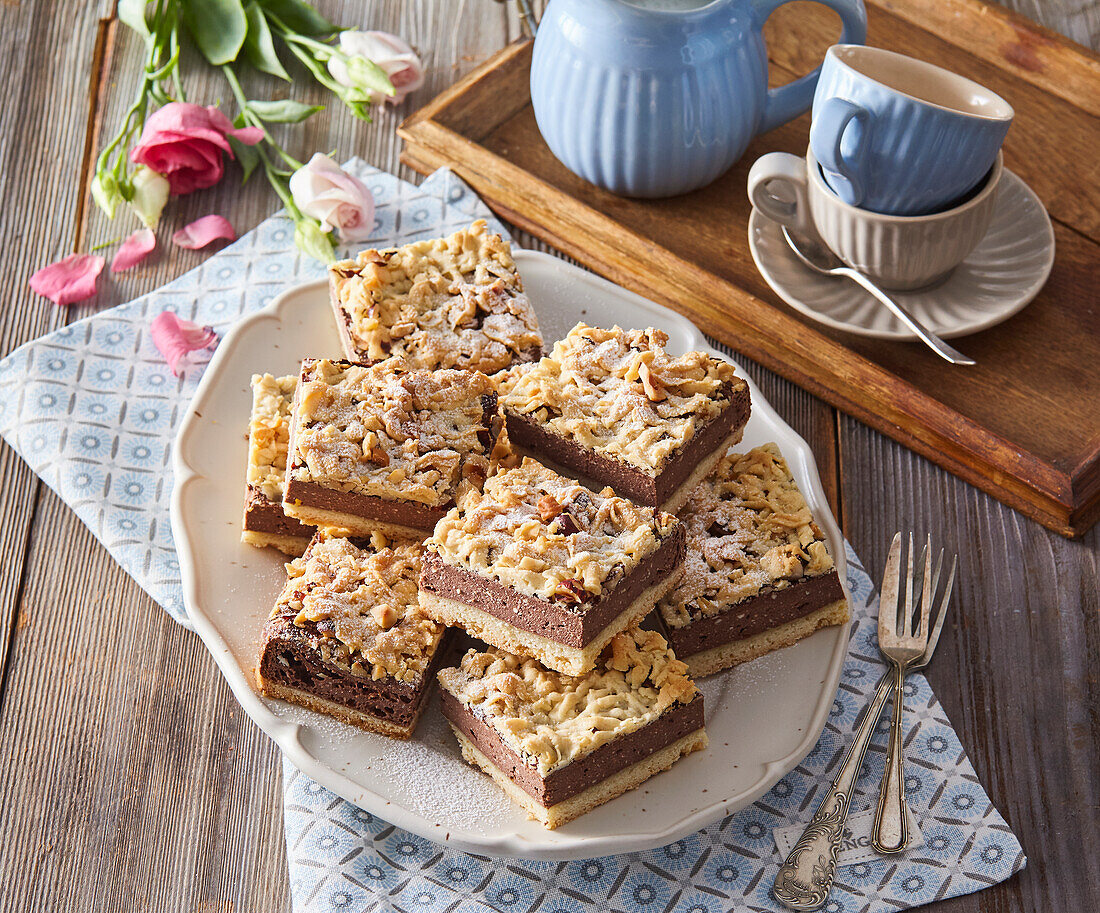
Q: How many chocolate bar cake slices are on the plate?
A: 8